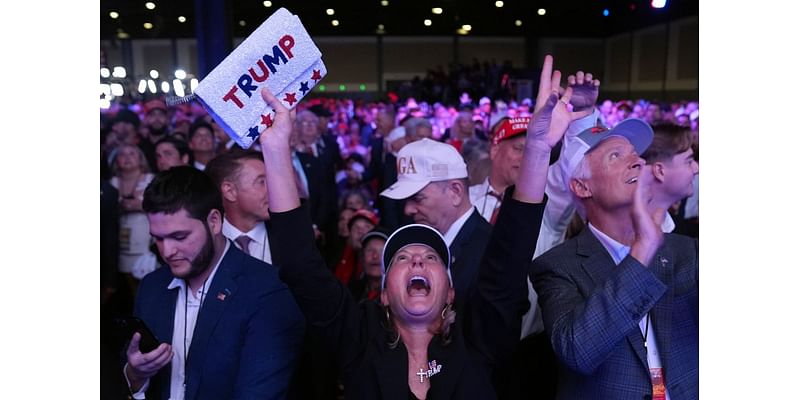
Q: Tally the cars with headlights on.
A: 0